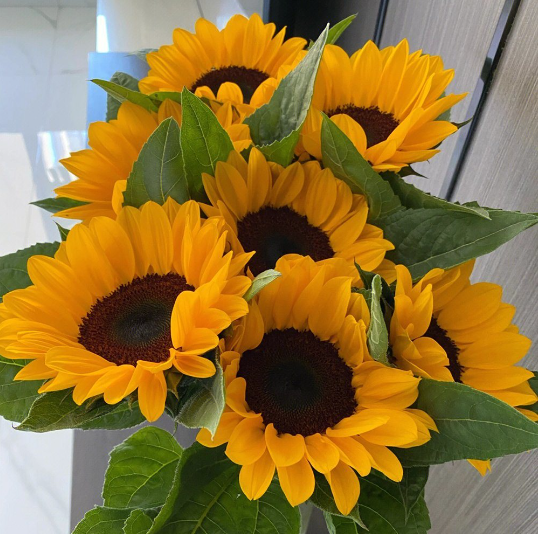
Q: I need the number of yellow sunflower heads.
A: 7